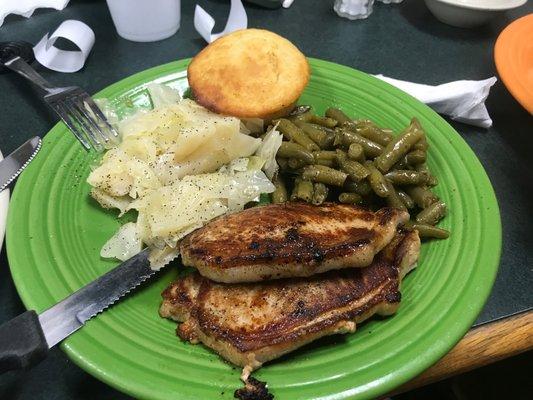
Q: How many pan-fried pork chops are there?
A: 2